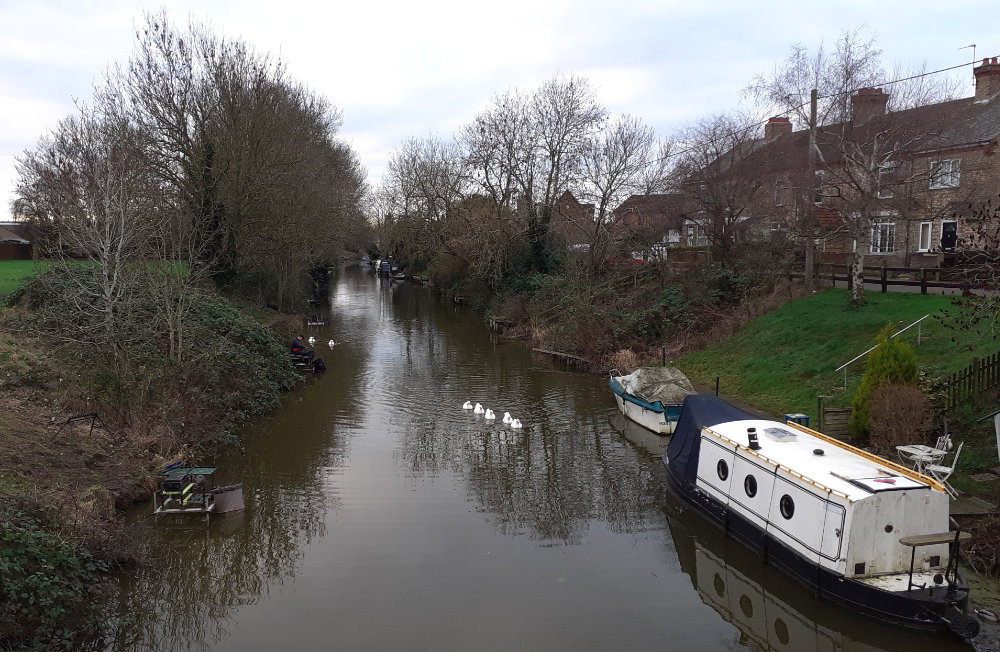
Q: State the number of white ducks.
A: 7